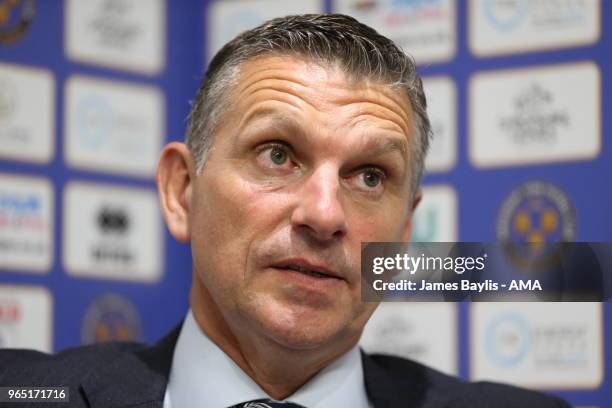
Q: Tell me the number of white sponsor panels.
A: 14